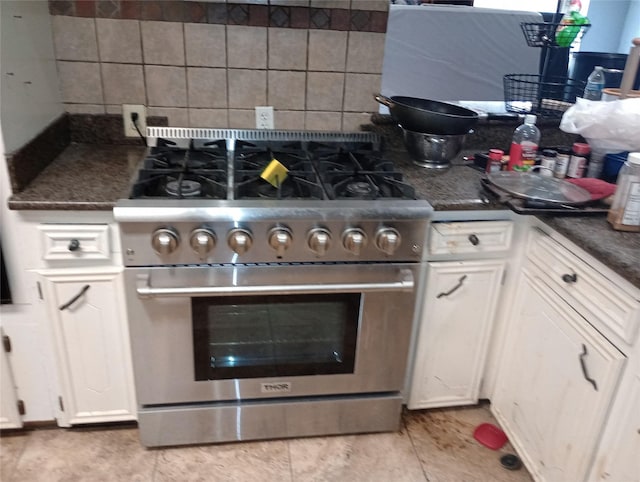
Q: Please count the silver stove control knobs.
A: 7